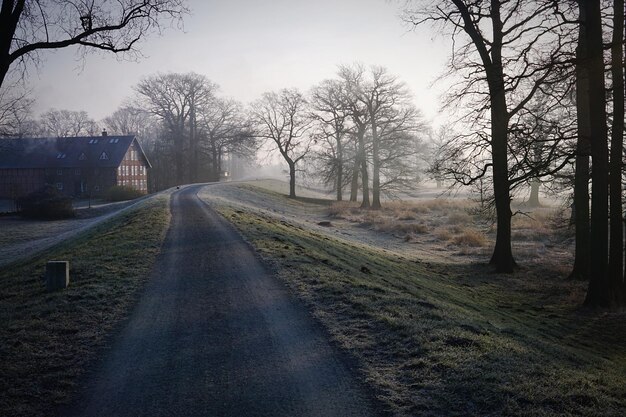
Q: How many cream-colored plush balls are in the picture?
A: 0